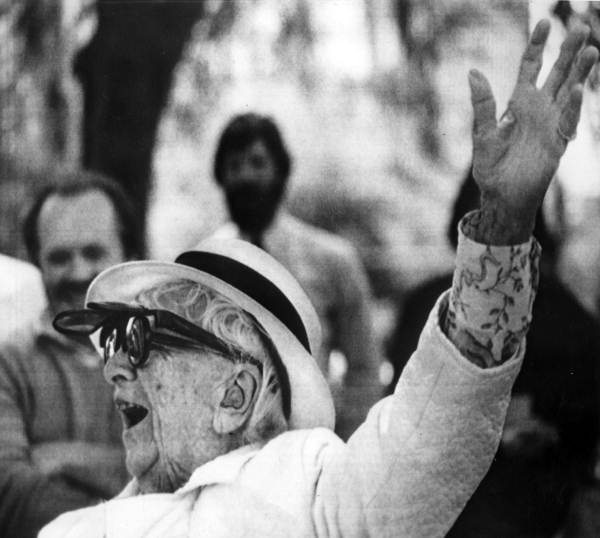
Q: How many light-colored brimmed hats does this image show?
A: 1